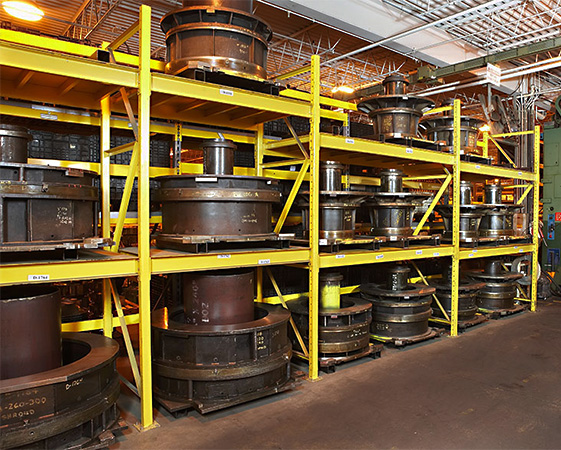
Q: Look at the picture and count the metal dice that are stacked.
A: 15